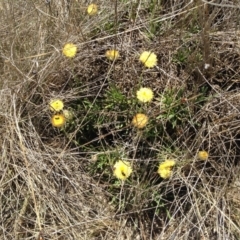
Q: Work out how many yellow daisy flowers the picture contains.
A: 11